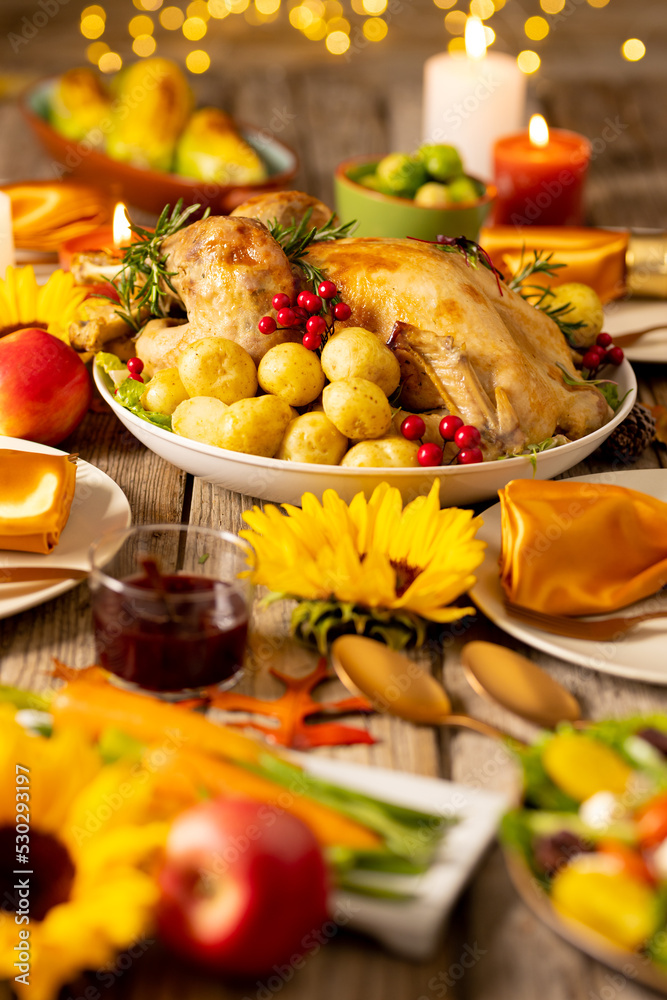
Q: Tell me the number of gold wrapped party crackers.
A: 1